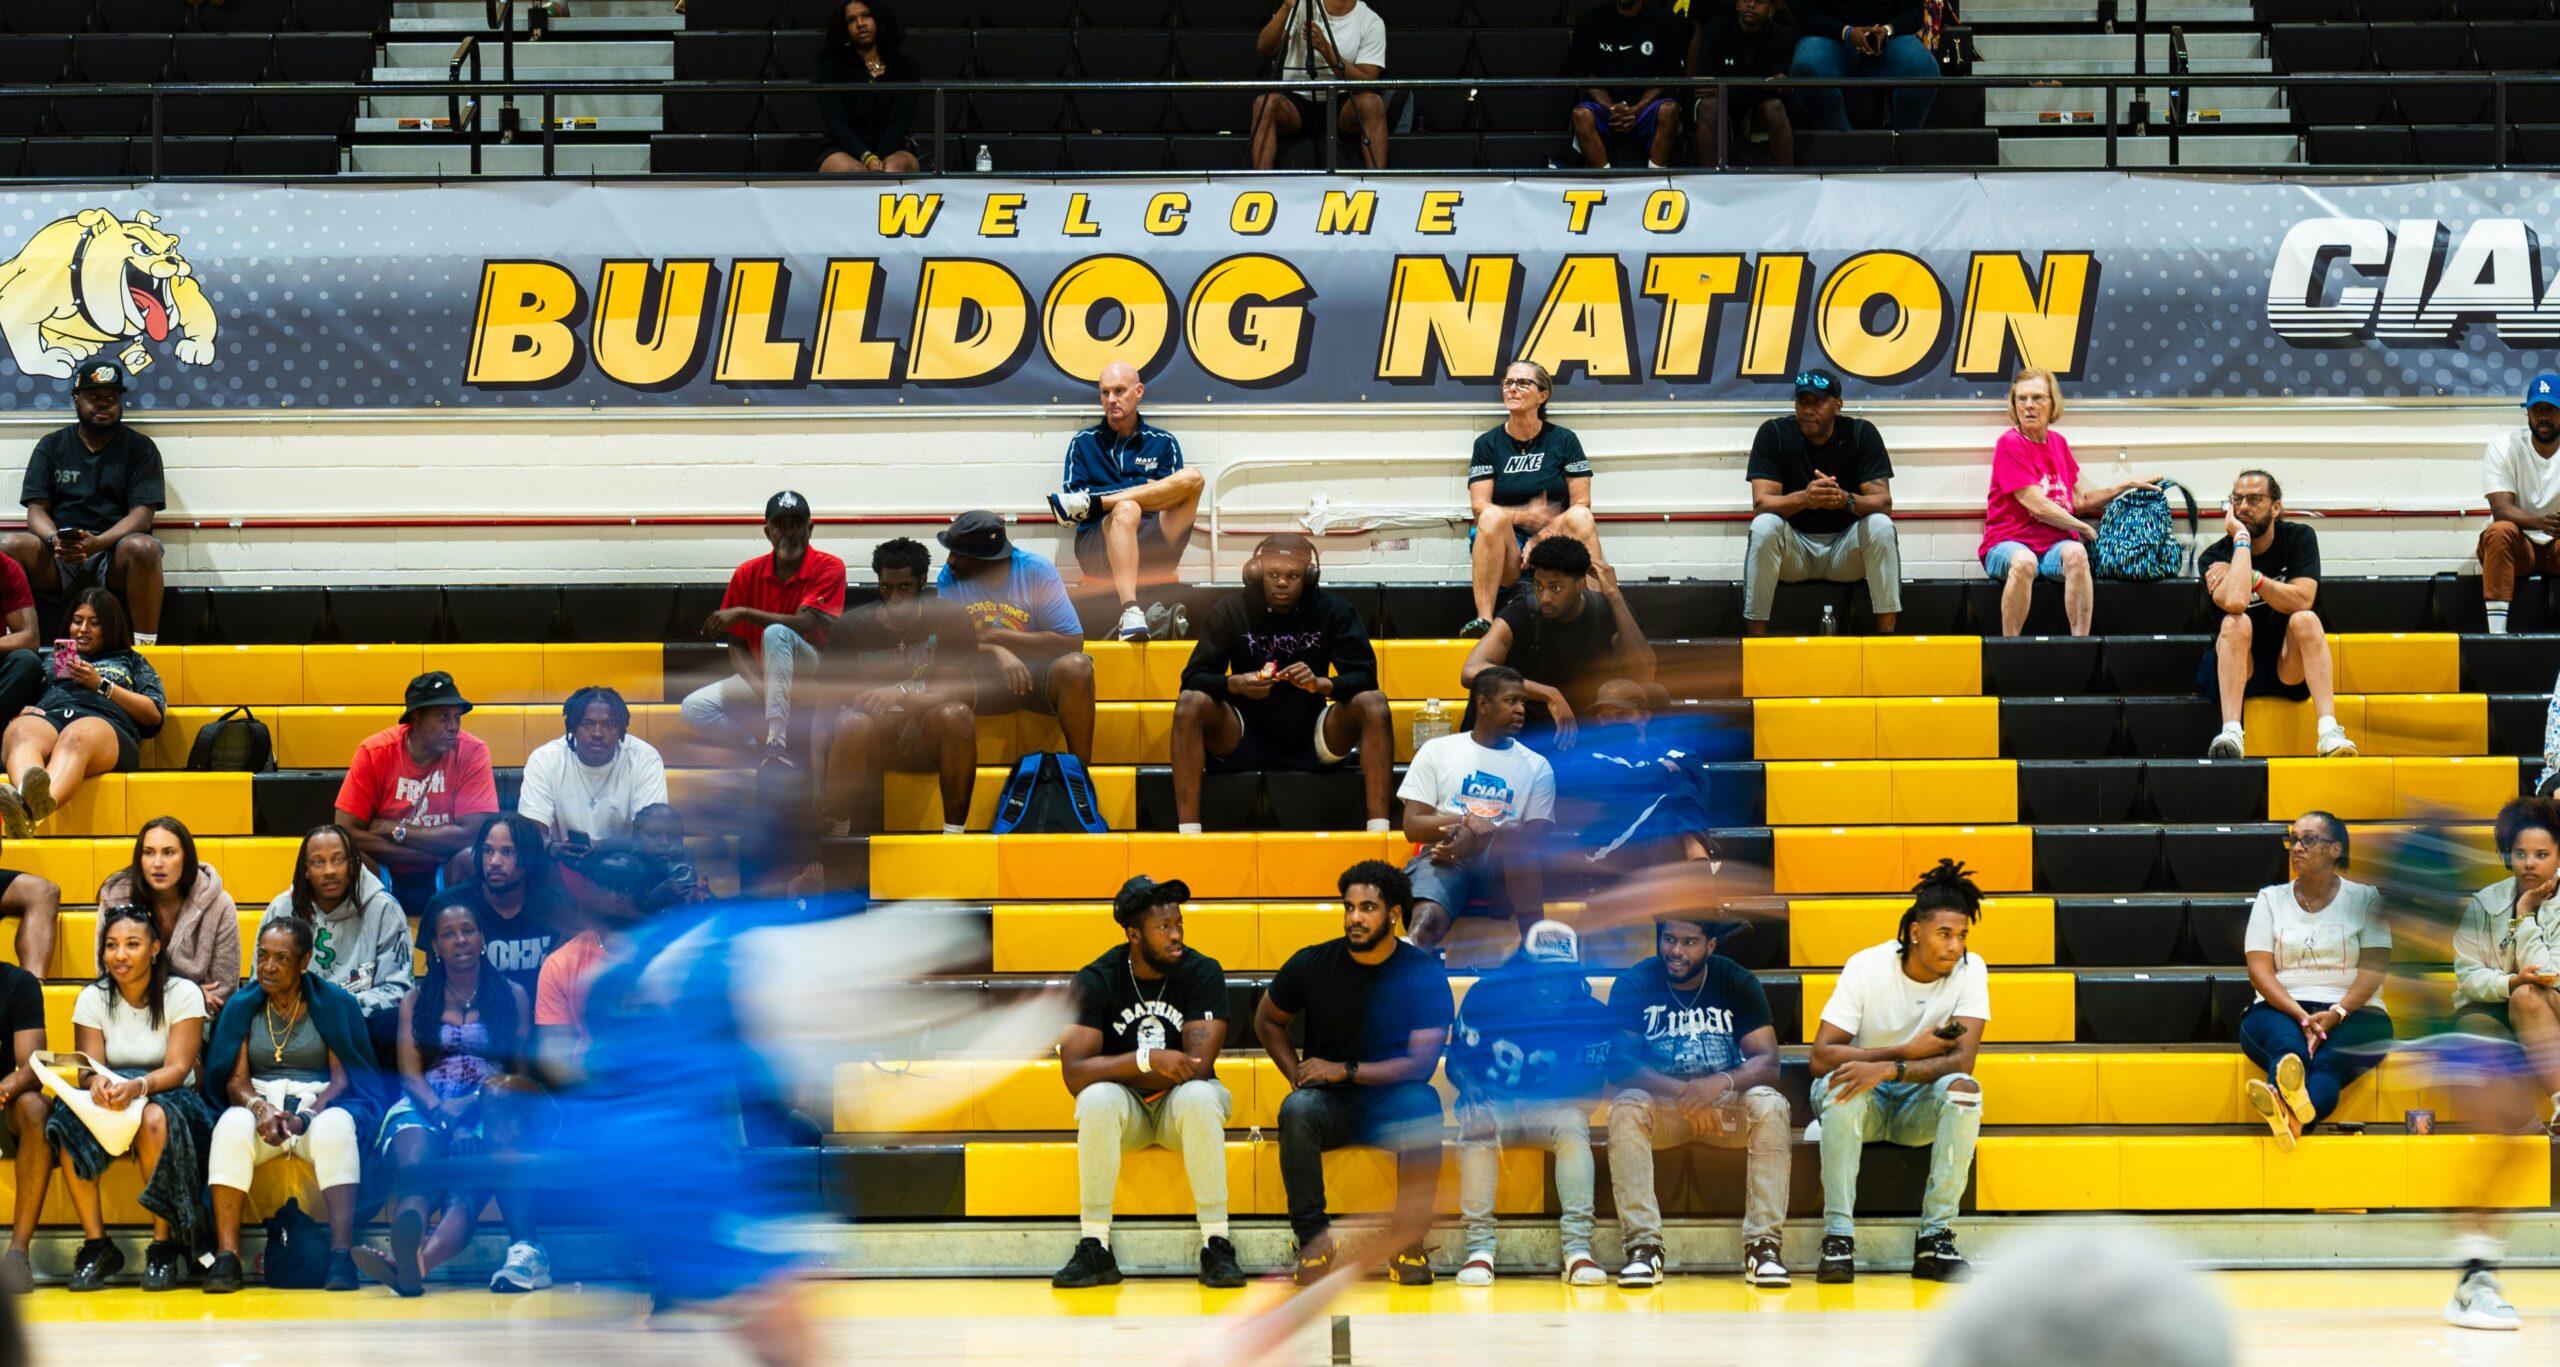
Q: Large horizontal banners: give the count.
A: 1